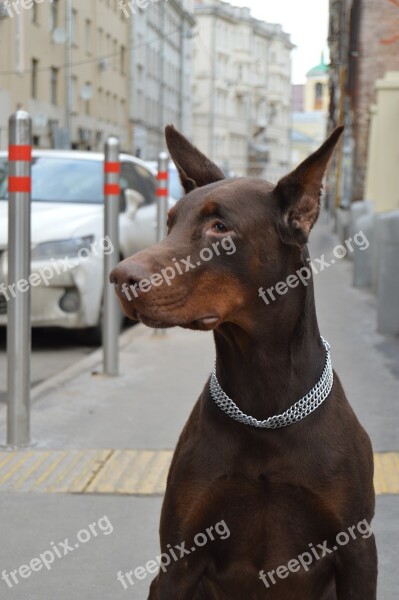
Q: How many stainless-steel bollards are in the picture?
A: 3